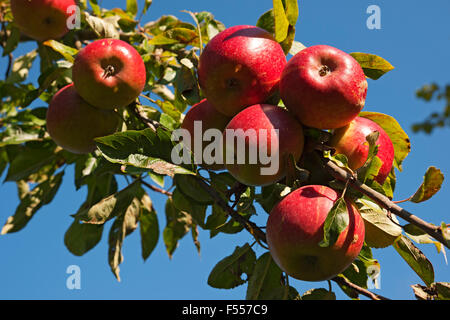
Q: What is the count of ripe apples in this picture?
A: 9